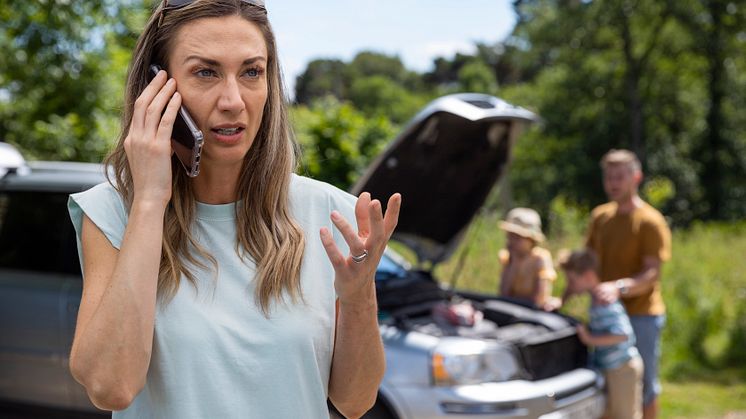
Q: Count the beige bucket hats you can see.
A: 1